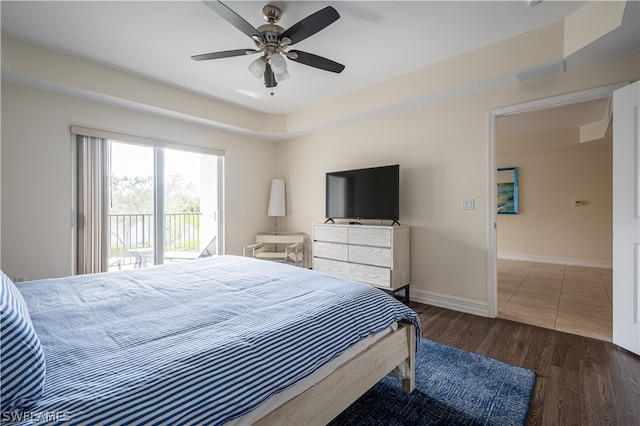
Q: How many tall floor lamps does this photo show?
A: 1